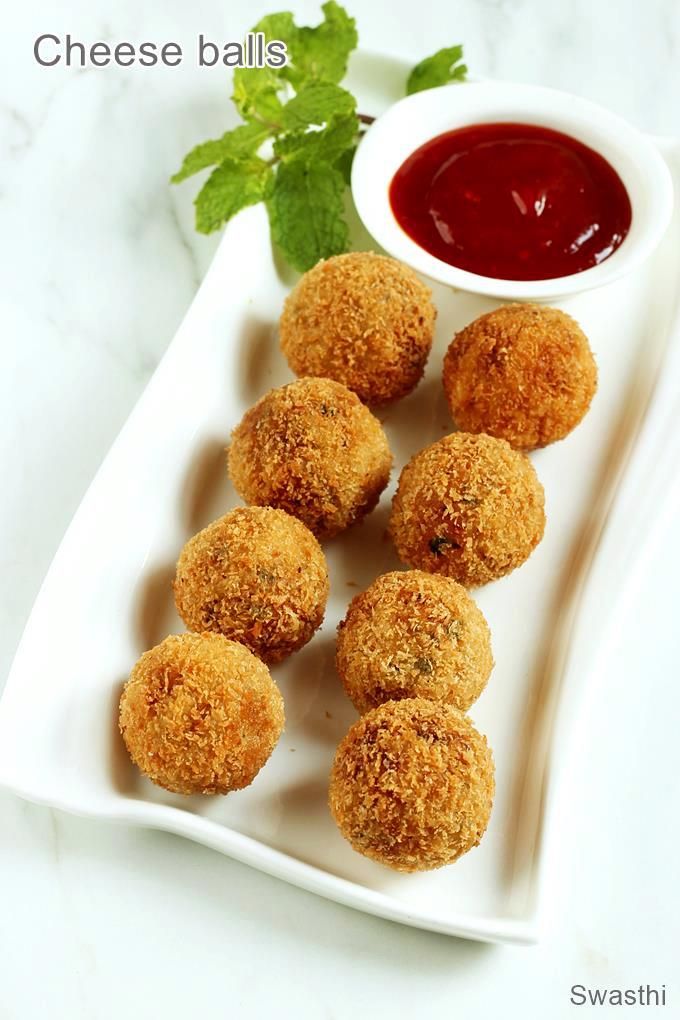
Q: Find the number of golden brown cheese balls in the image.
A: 8